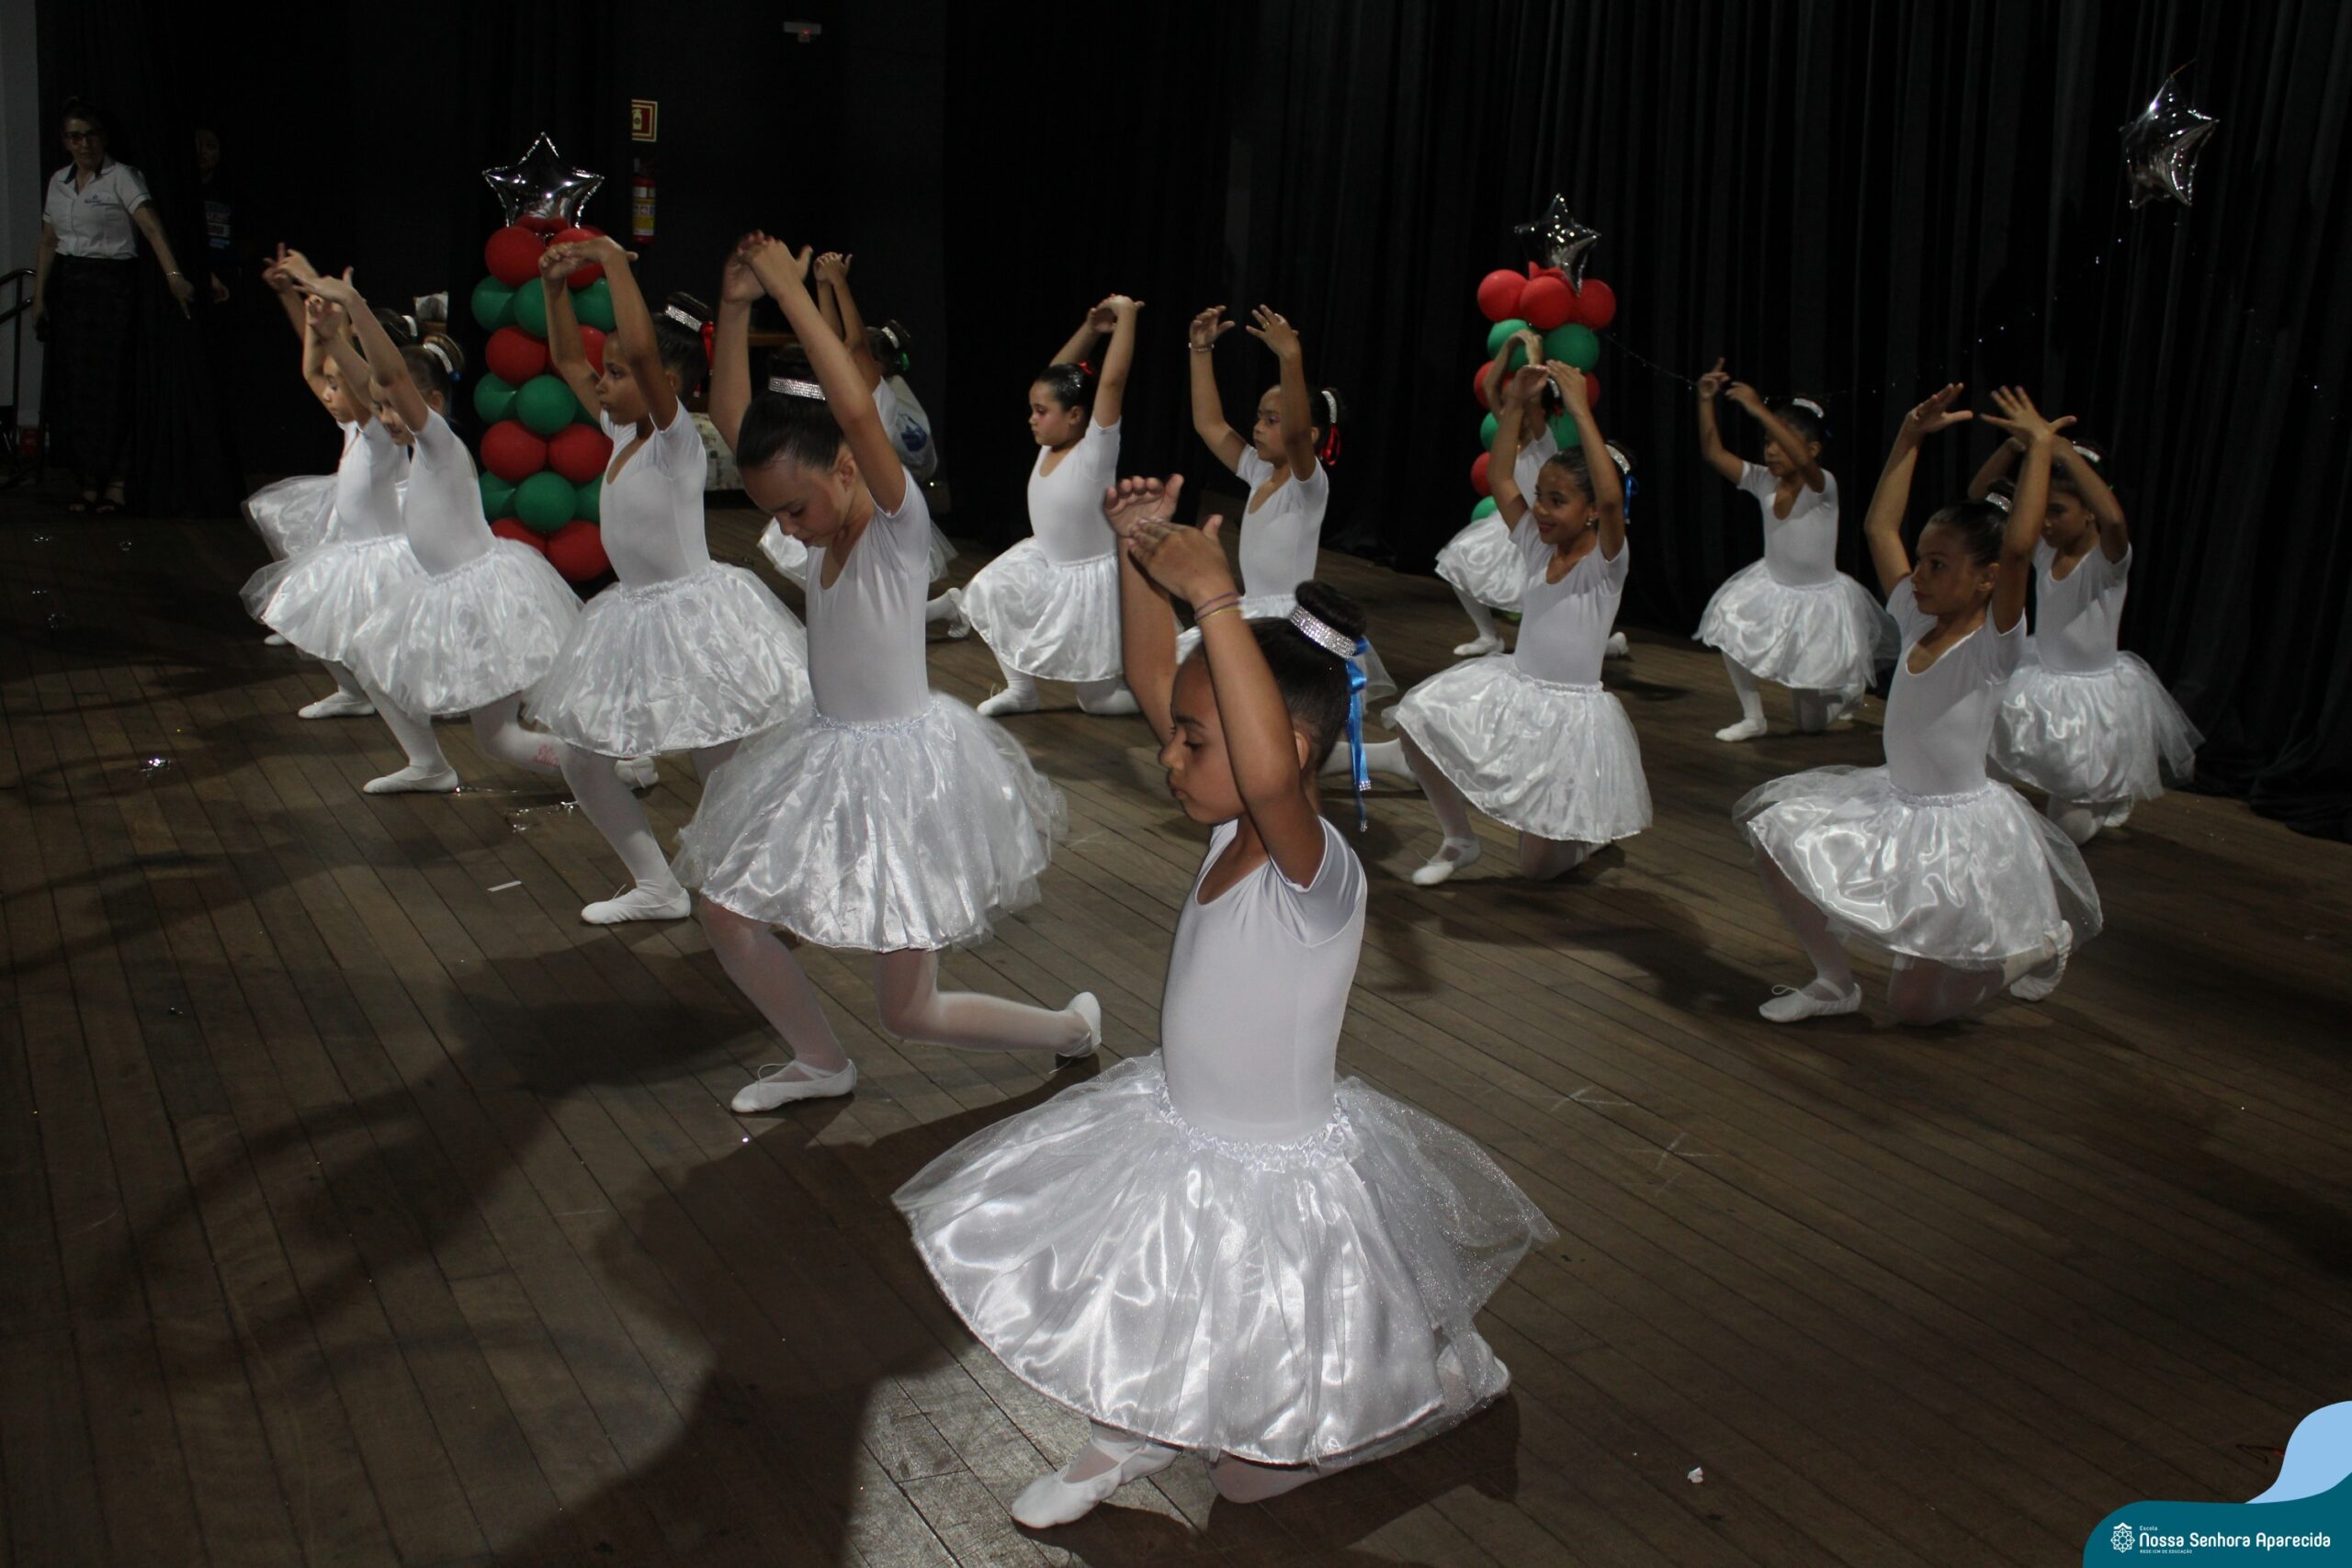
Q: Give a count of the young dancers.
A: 14